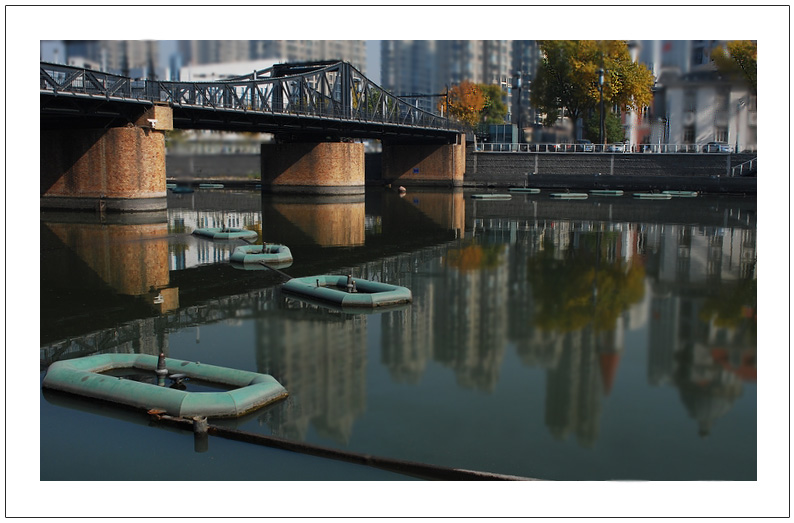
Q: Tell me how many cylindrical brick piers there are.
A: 3